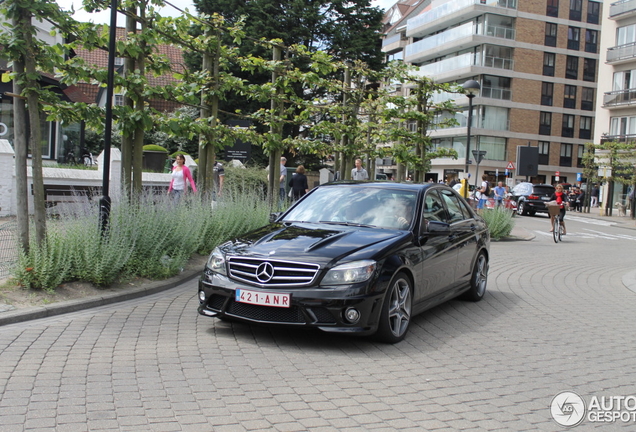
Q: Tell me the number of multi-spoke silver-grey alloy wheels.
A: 2